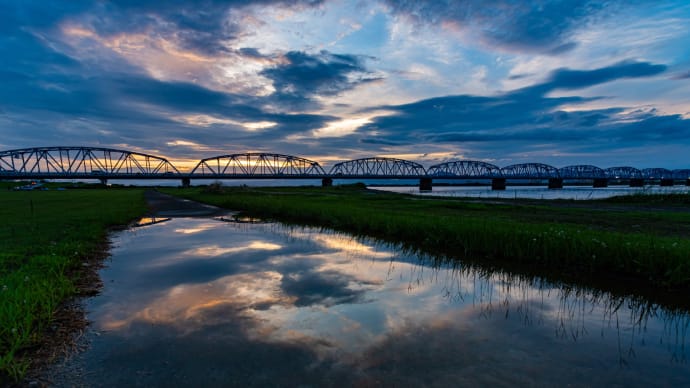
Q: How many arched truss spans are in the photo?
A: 9